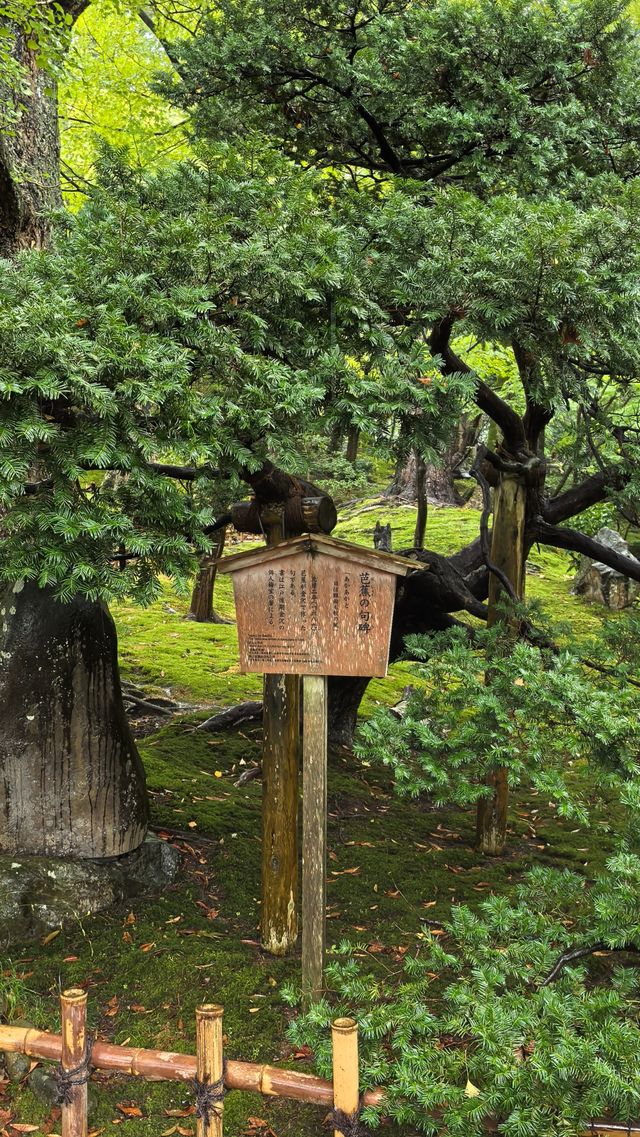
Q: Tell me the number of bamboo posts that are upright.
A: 3